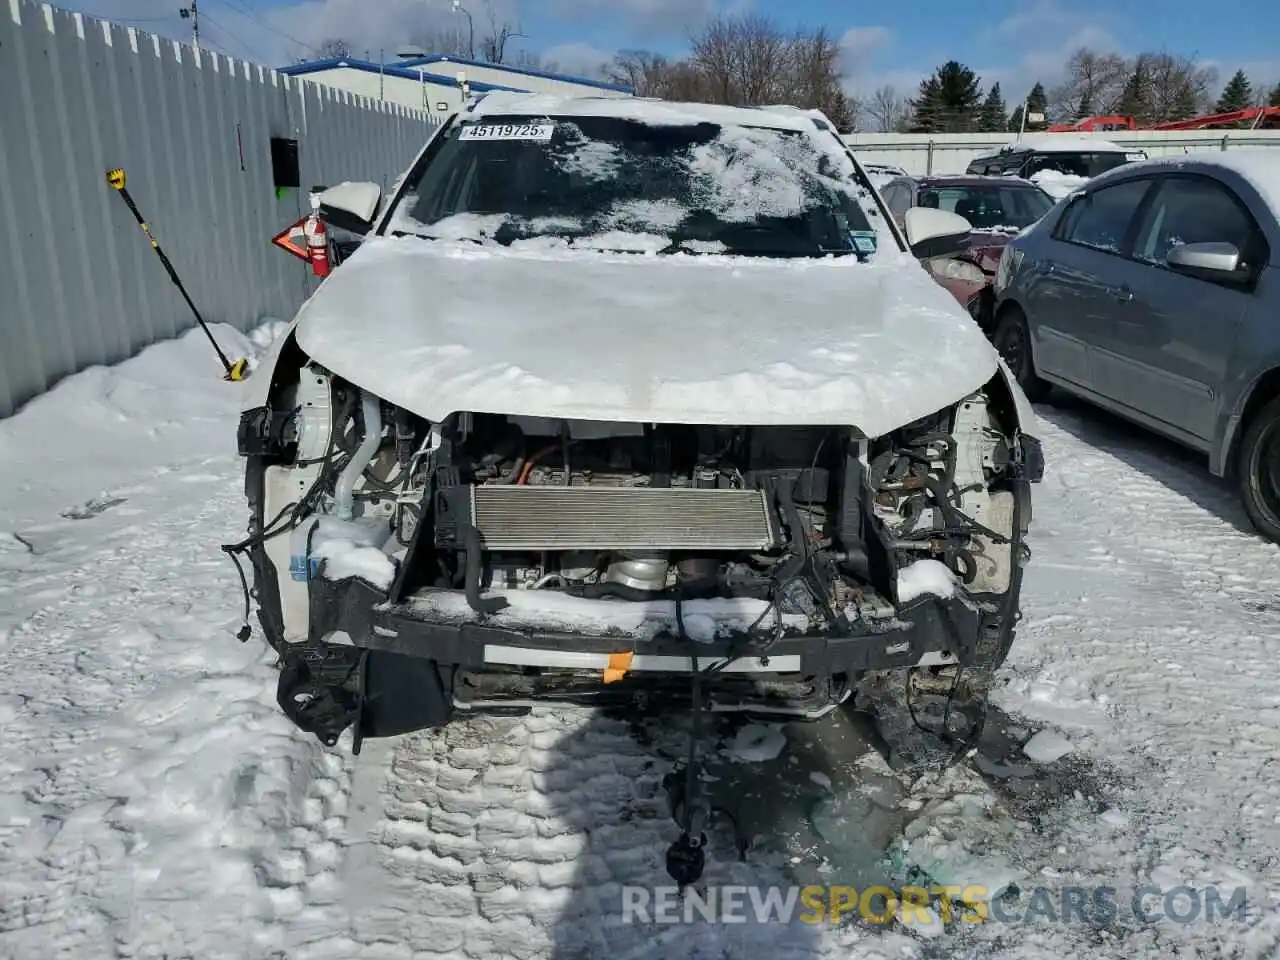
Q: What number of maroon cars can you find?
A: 1